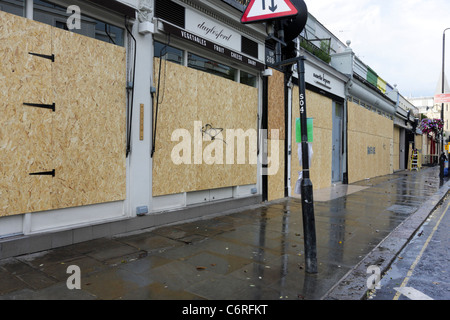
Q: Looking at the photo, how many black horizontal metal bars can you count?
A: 3